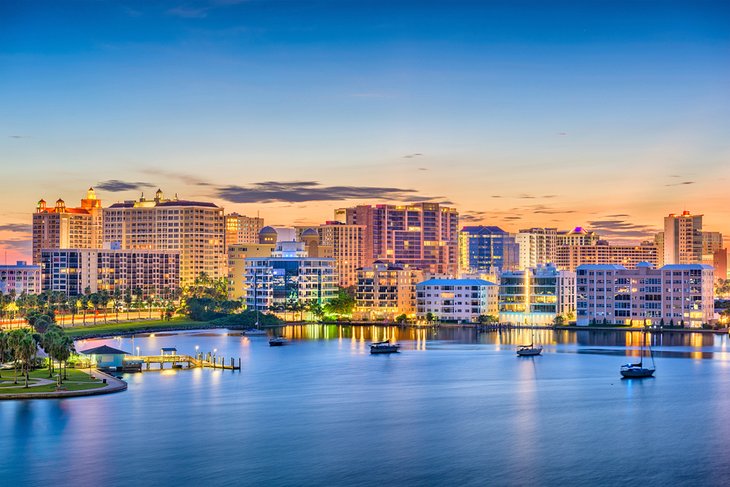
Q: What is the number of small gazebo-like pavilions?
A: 2